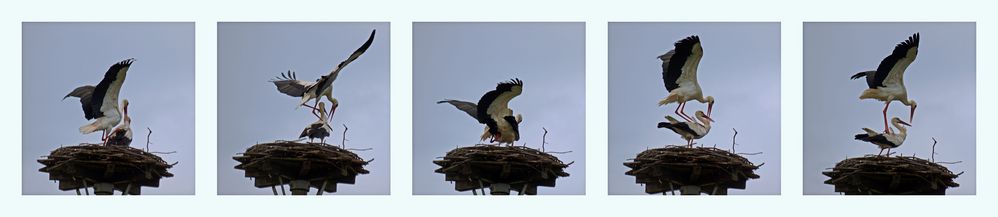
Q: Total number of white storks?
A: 10